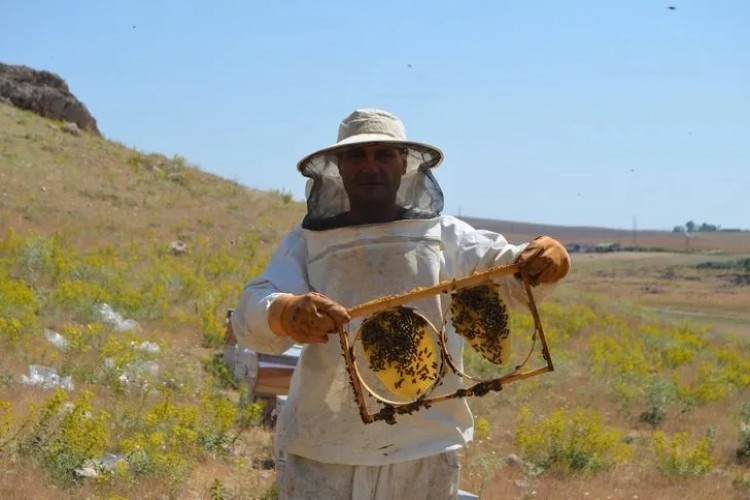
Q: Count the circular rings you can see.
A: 2